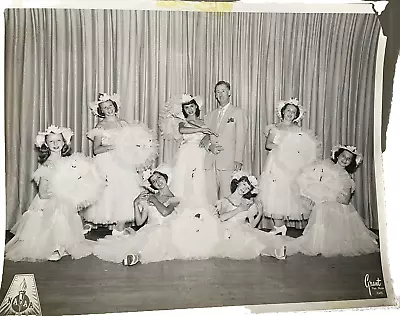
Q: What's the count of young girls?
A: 7